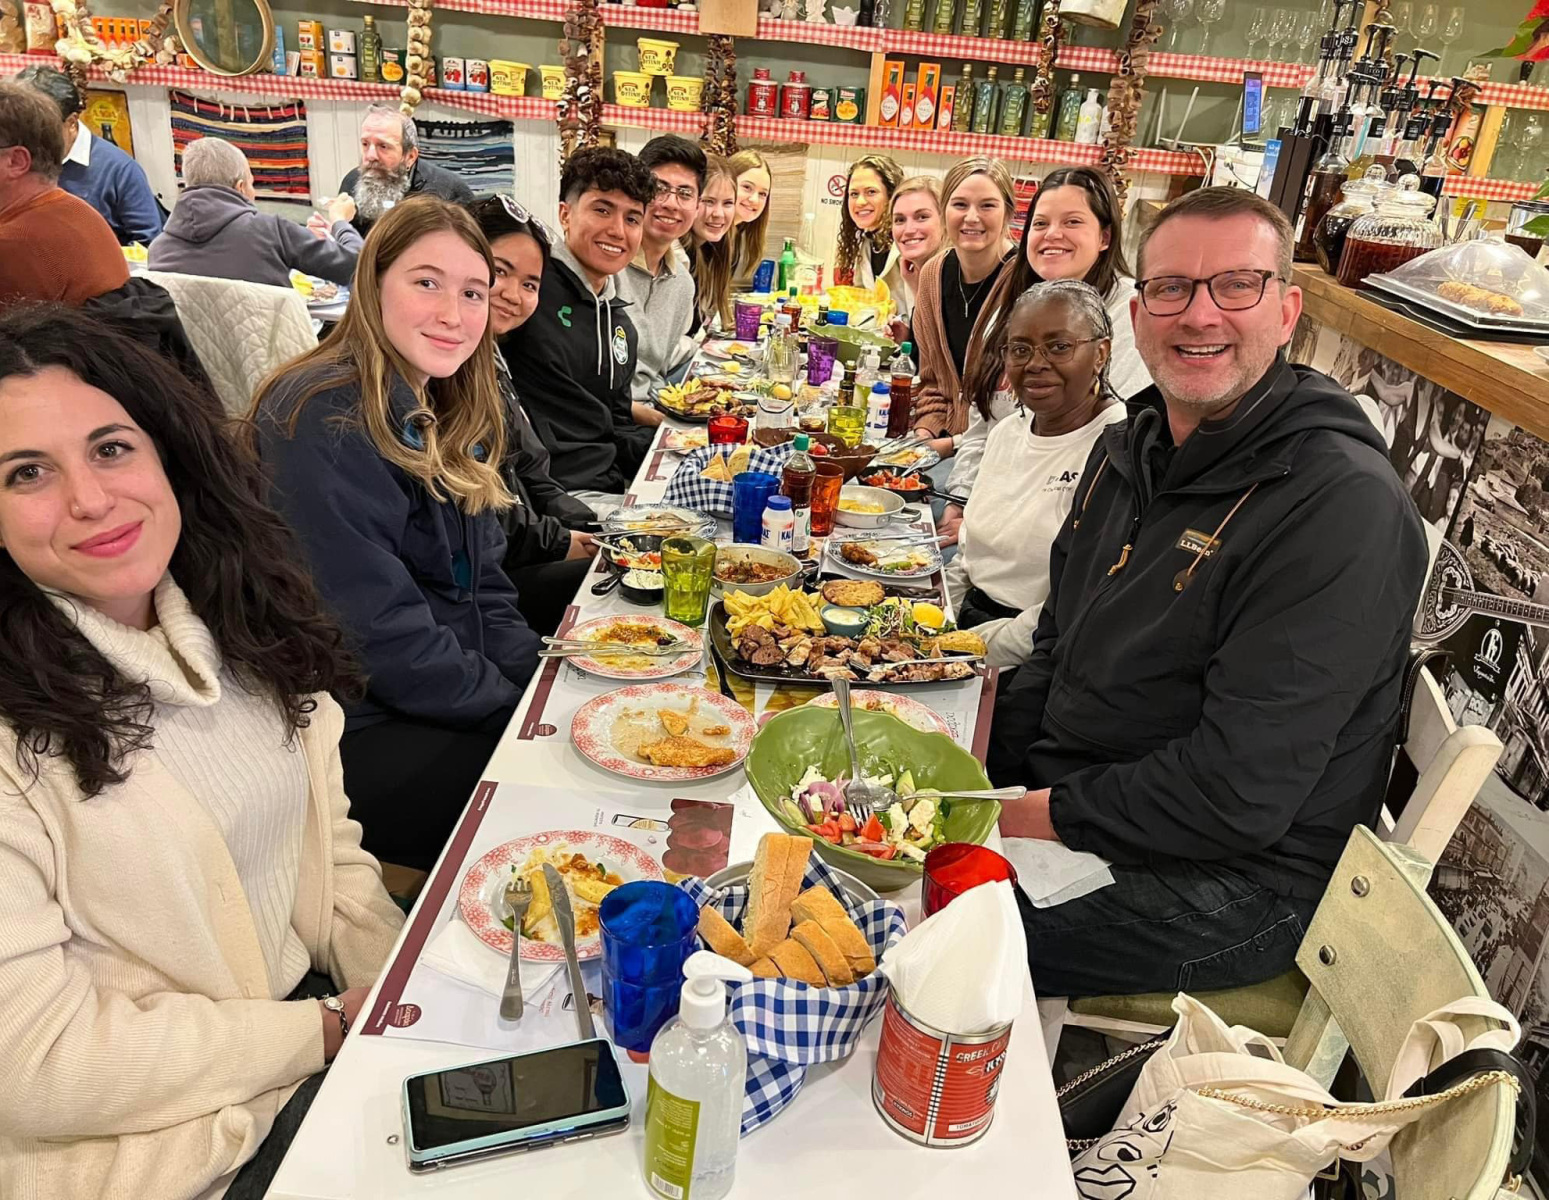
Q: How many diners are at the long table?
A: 13